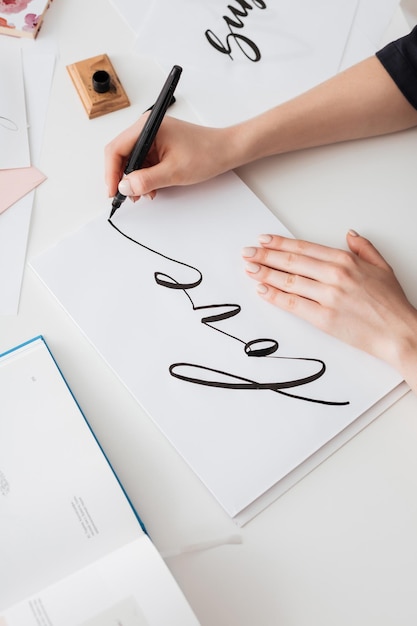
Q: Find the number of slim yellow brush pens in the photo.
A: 0